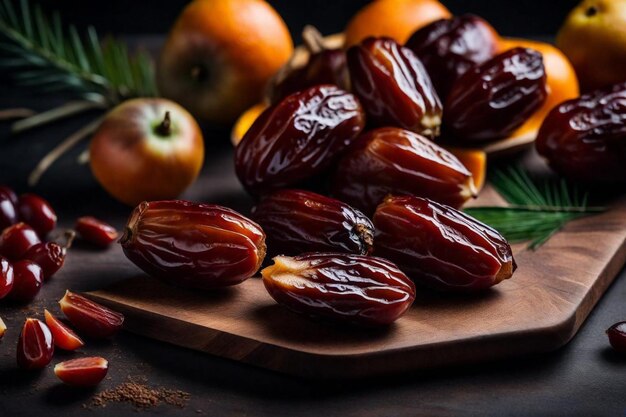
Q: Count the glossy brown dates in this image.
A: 11